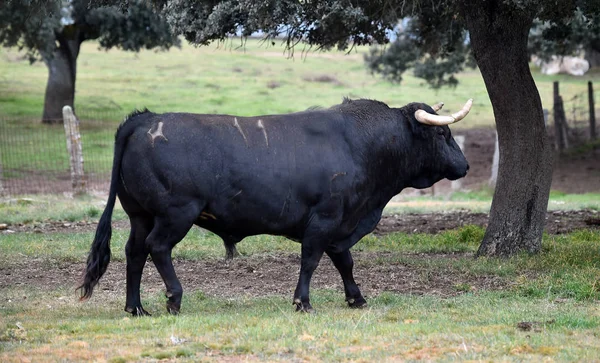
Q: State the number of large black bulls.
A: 1